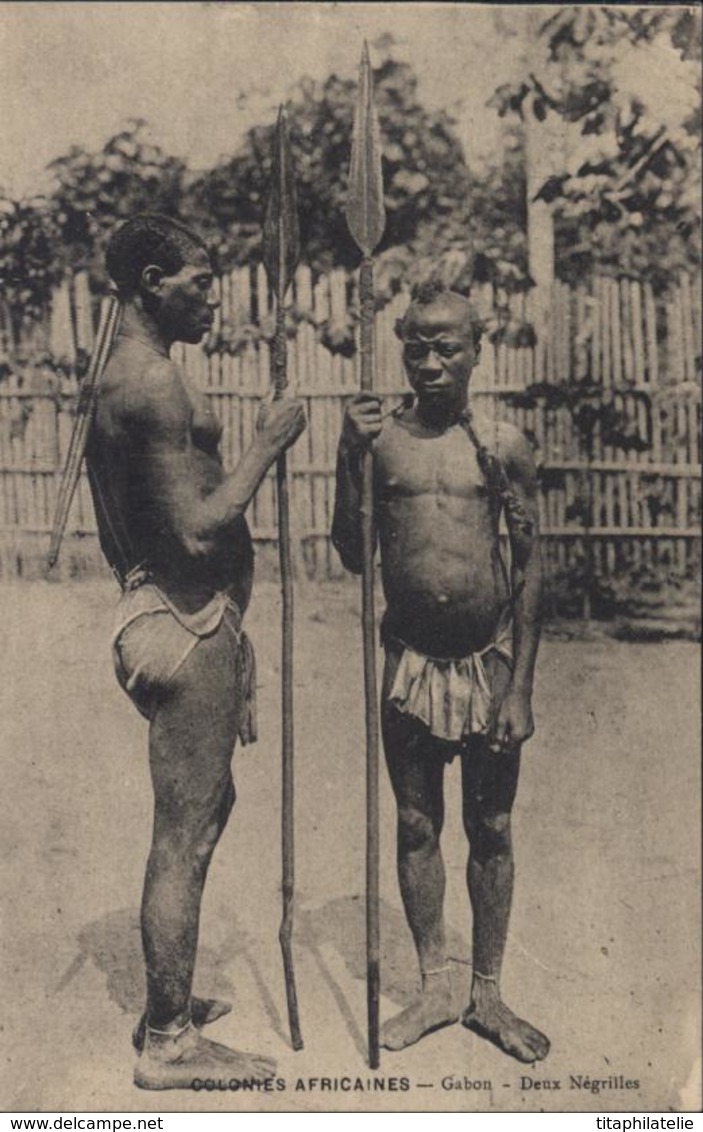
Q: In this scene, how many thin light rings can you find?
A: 3